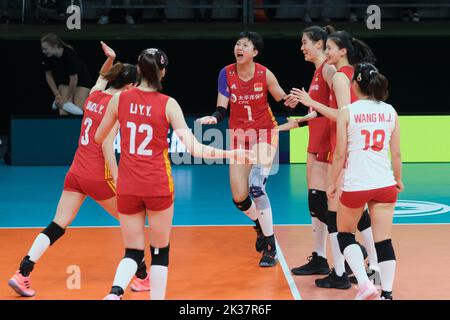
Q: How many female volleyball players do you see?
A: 6